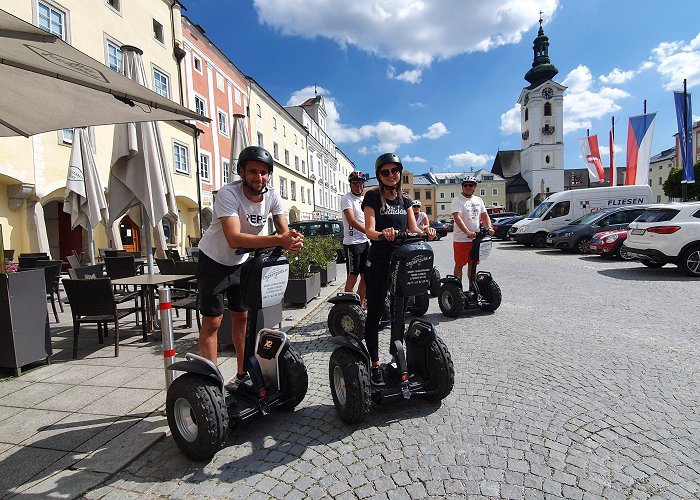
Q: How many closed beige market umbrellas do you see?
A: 3